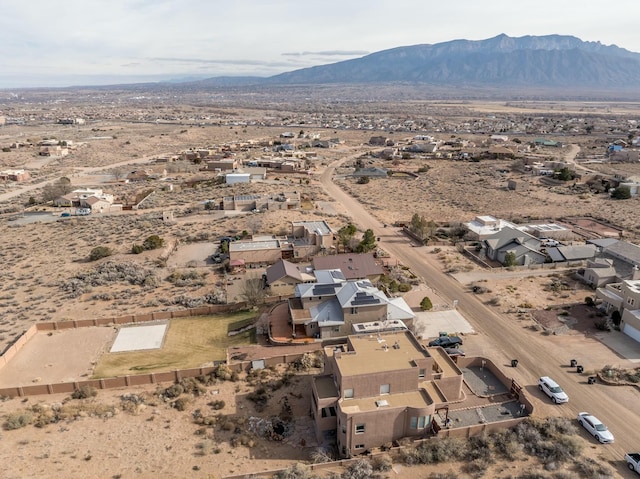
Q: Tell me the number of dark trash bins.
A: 4